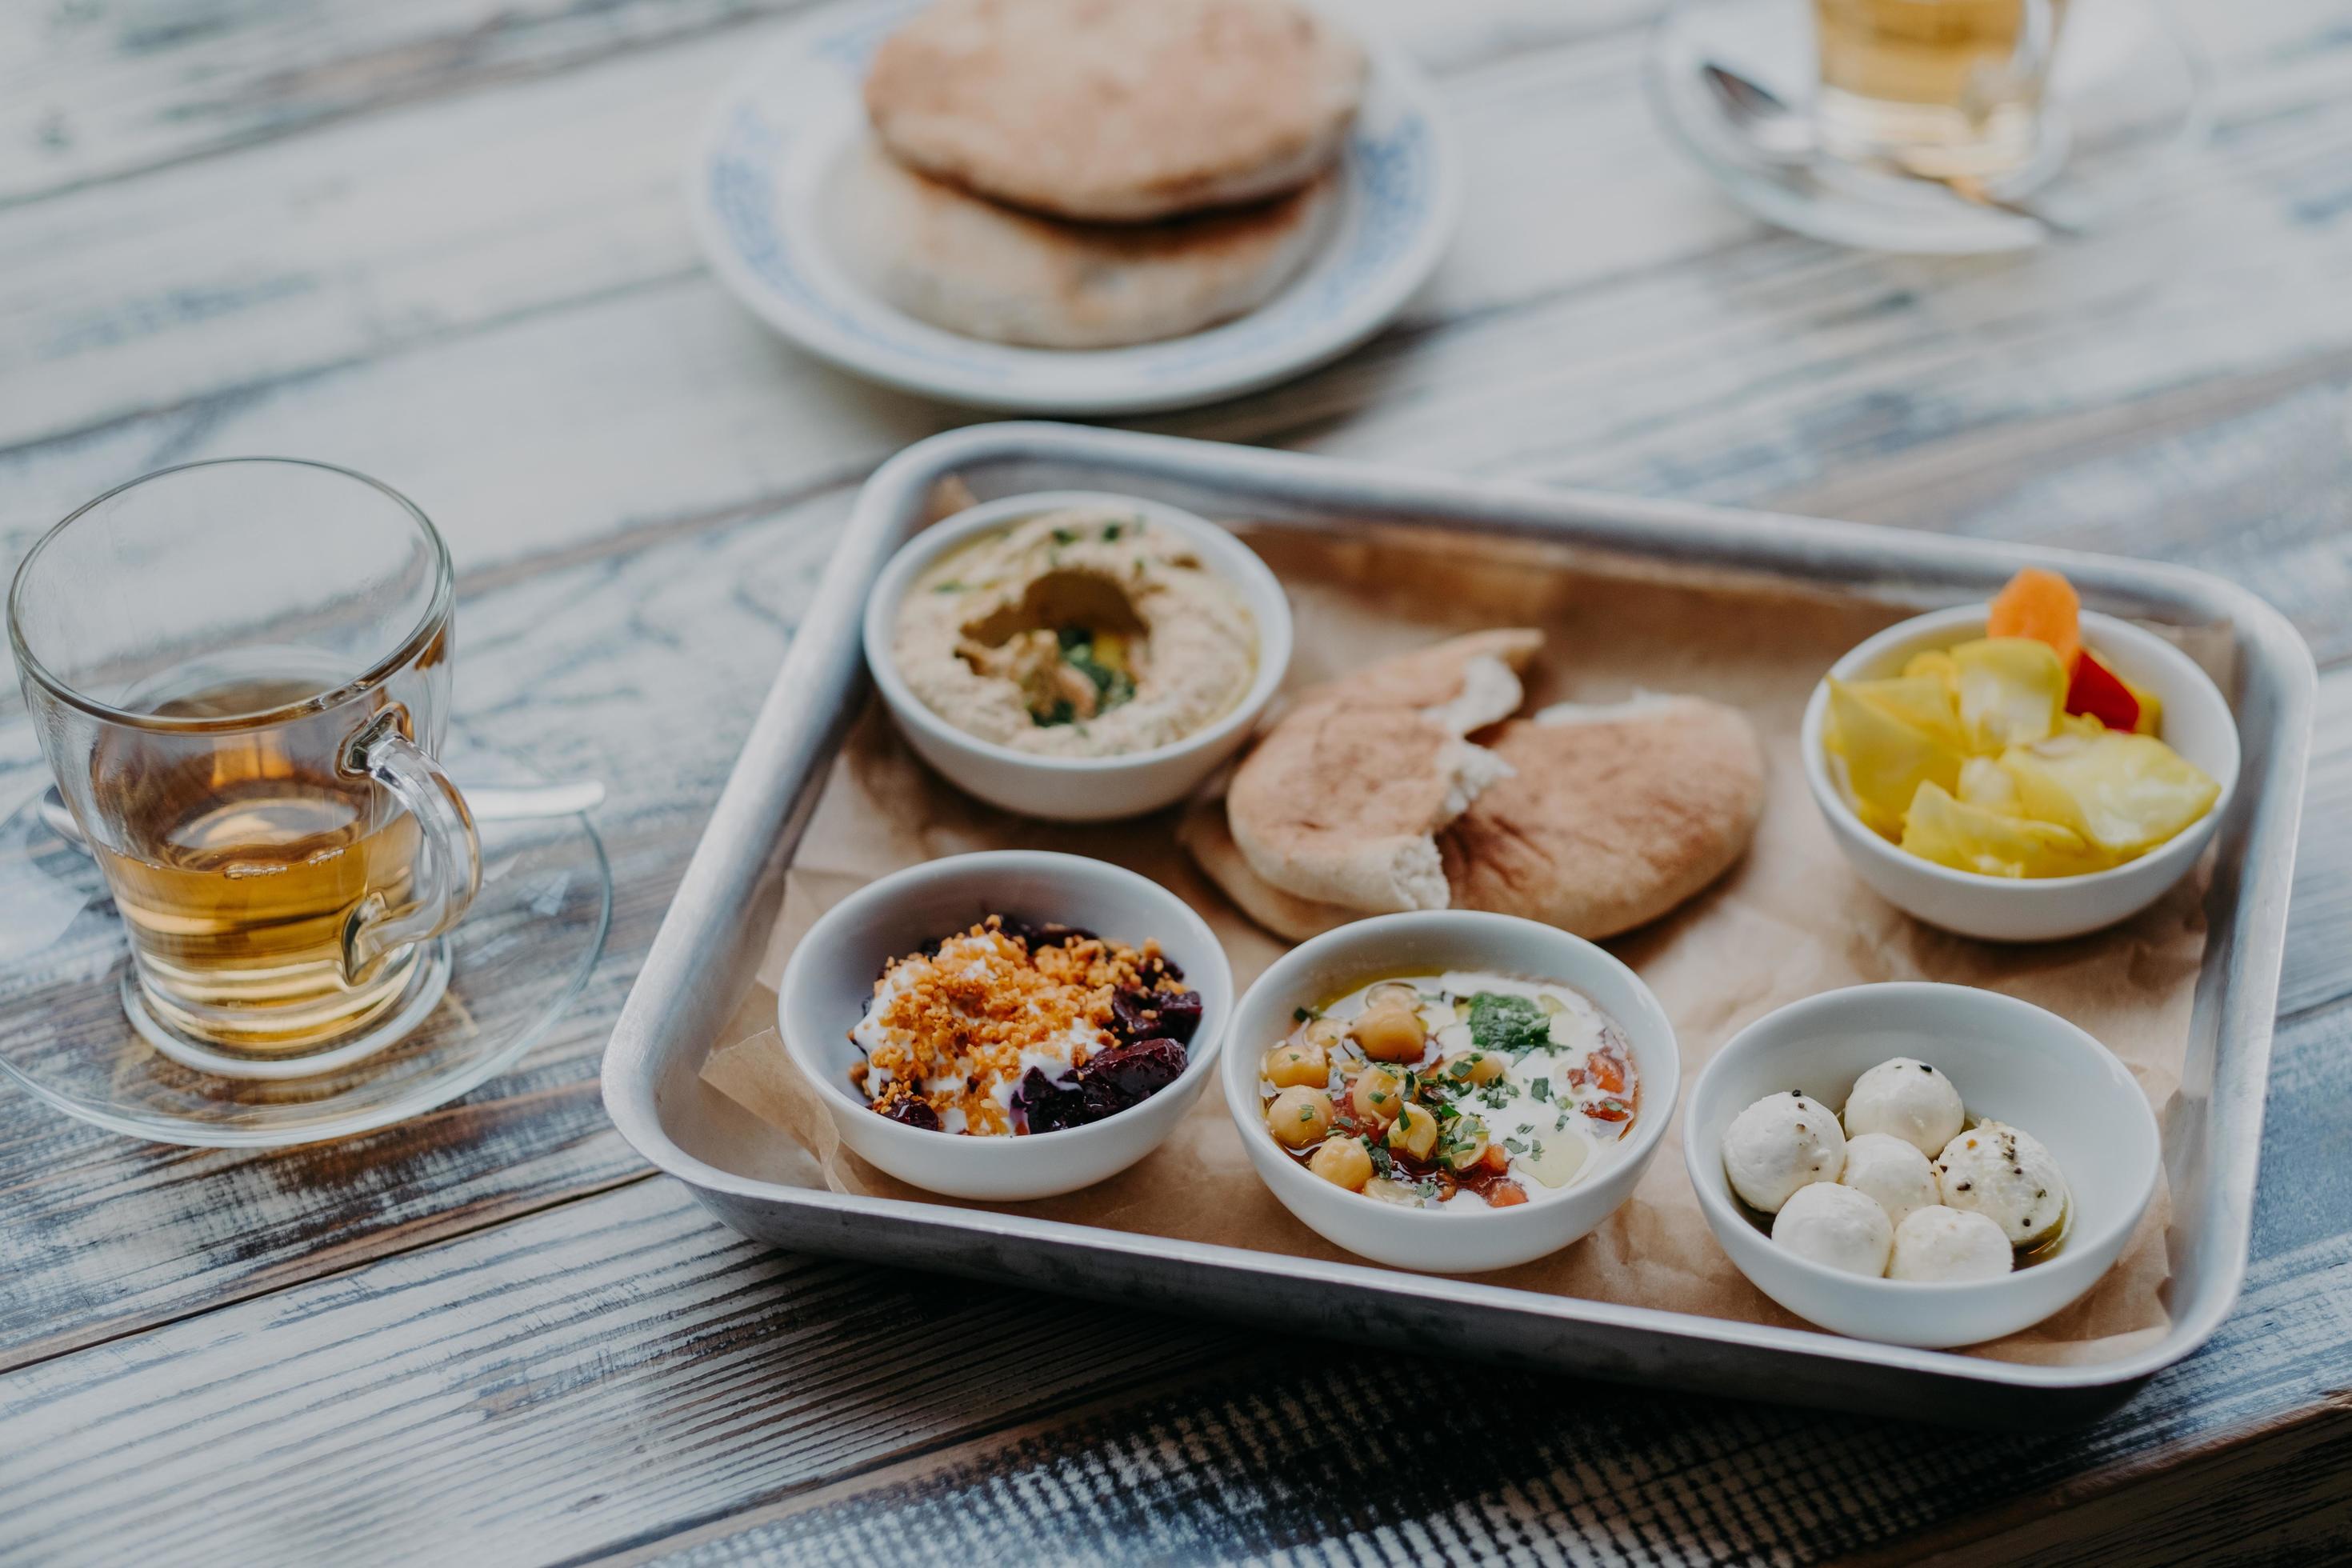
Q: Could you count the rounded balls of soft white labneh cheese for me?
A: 6